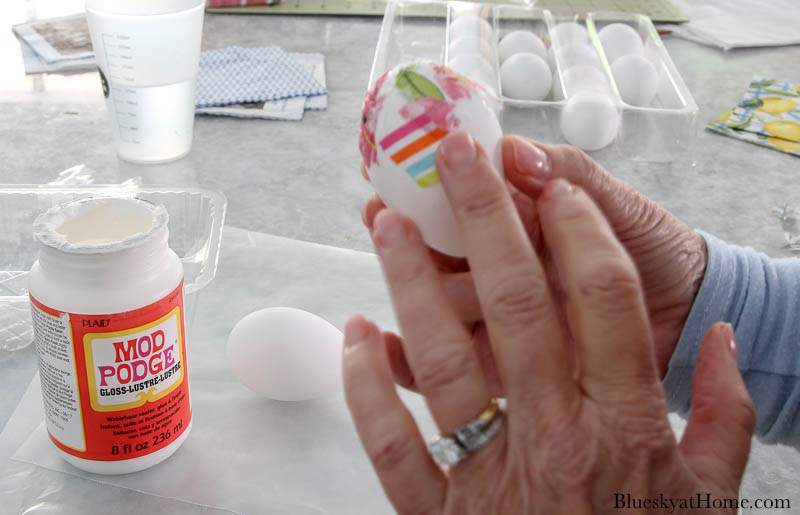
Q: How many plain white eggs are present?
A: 12